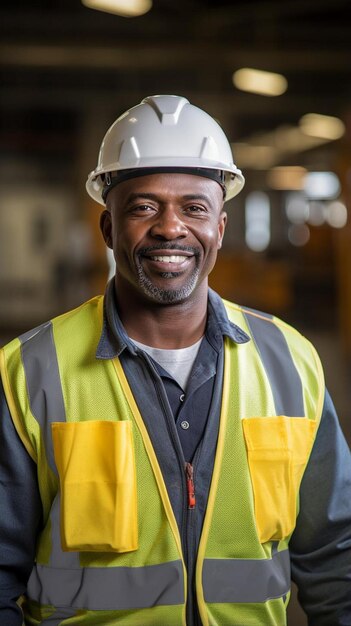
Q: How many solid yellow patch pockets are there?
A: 2